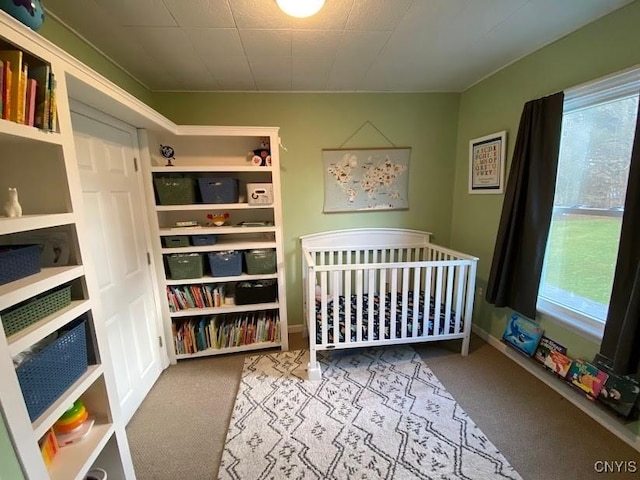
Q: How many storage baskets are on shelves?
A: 12